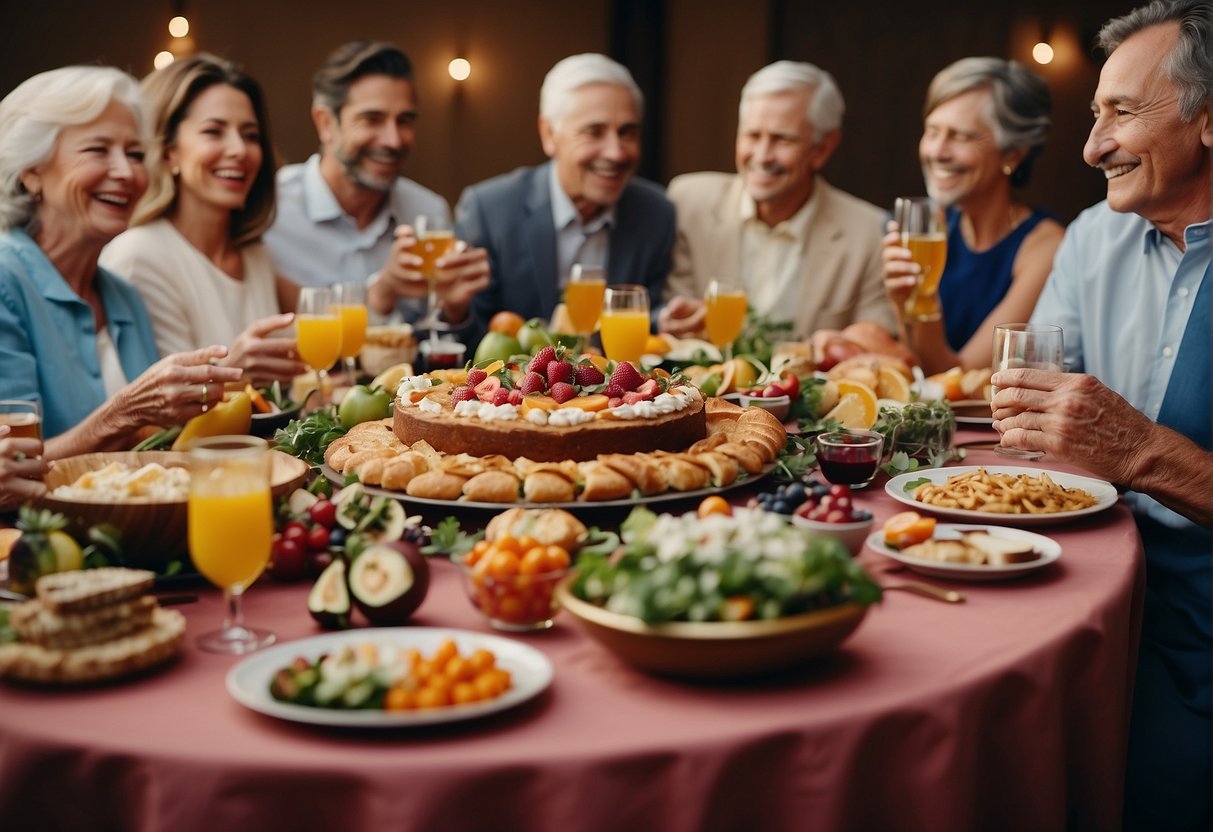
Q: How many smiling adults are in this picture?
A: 7